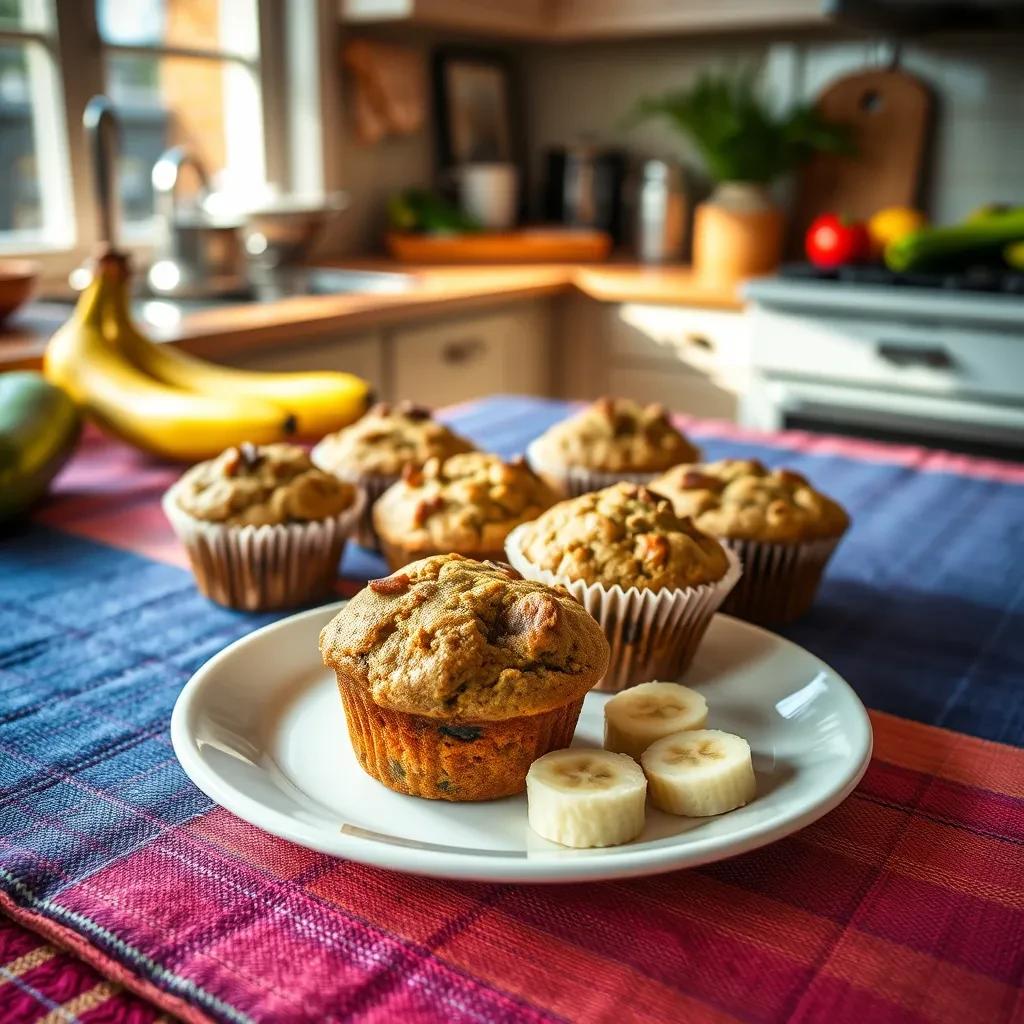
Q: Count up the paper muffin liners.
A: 5